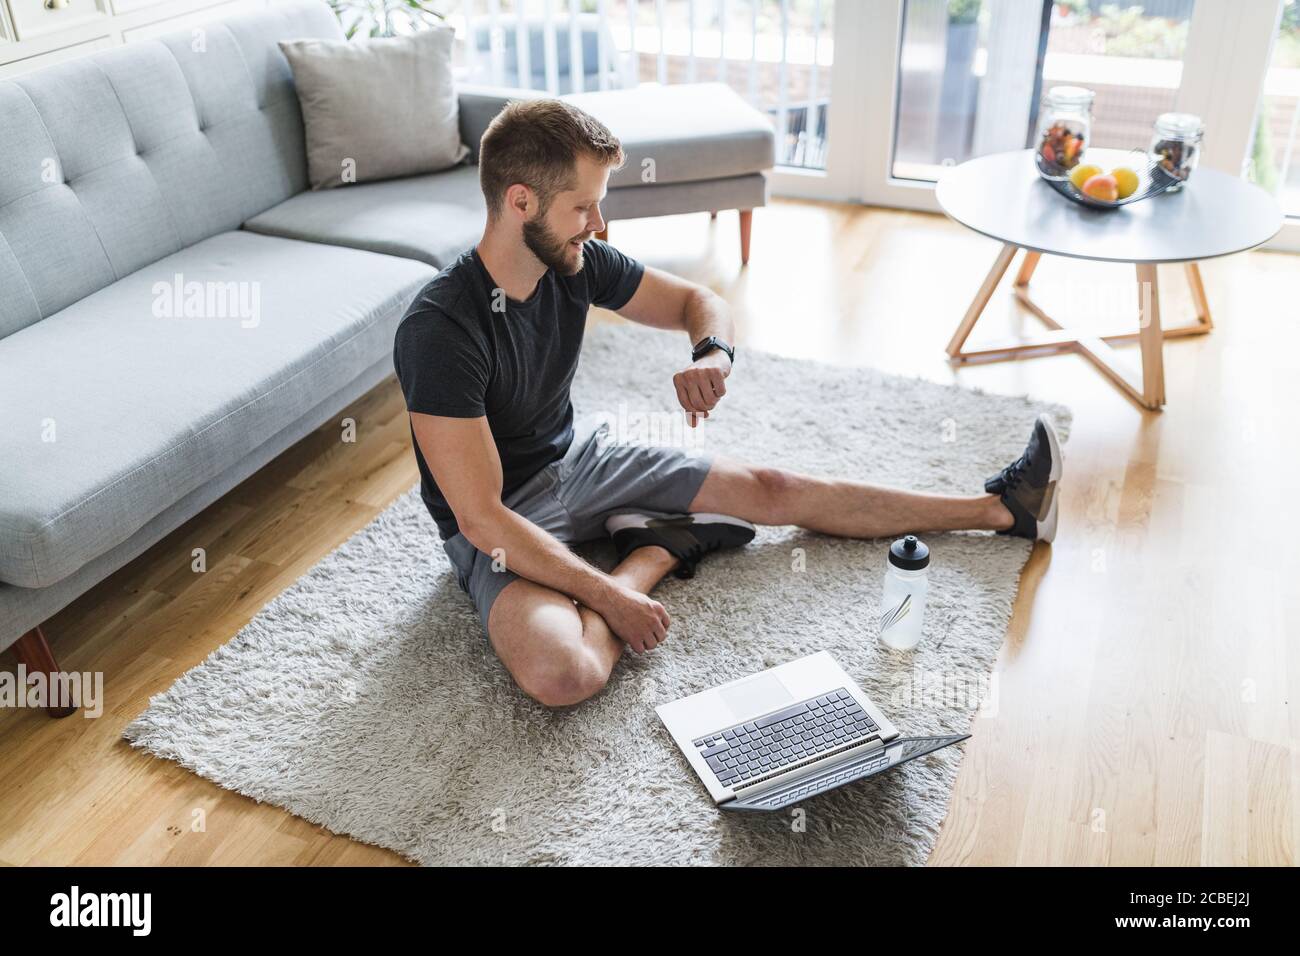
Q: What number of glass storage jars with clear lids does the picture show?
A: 2